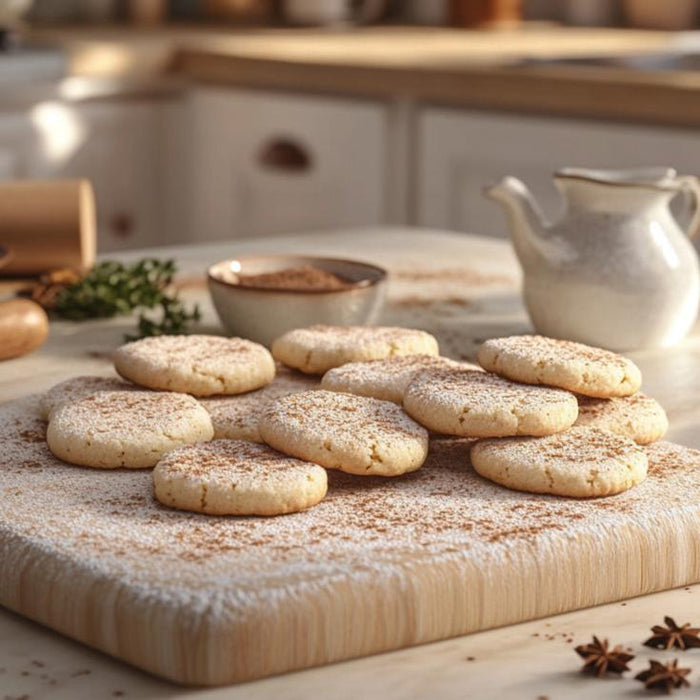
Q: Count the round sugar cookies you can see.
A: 12